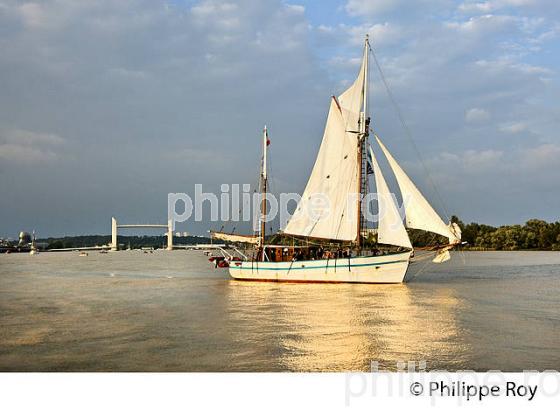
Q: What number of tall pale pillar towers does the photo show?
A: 2